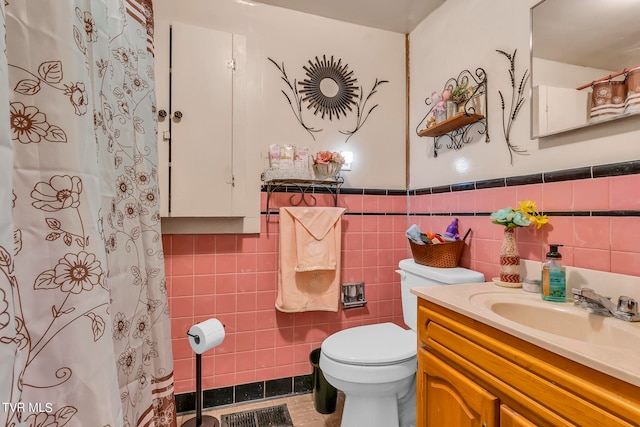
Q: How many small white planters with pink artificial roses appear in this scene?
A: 1